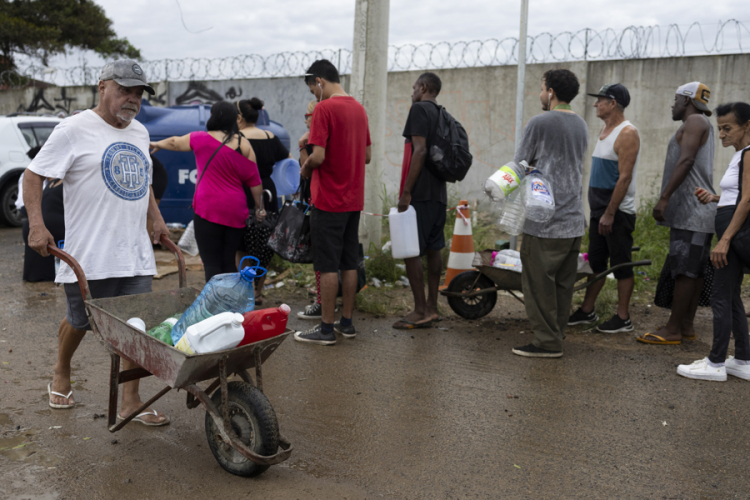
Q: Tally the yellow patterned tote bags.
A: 0